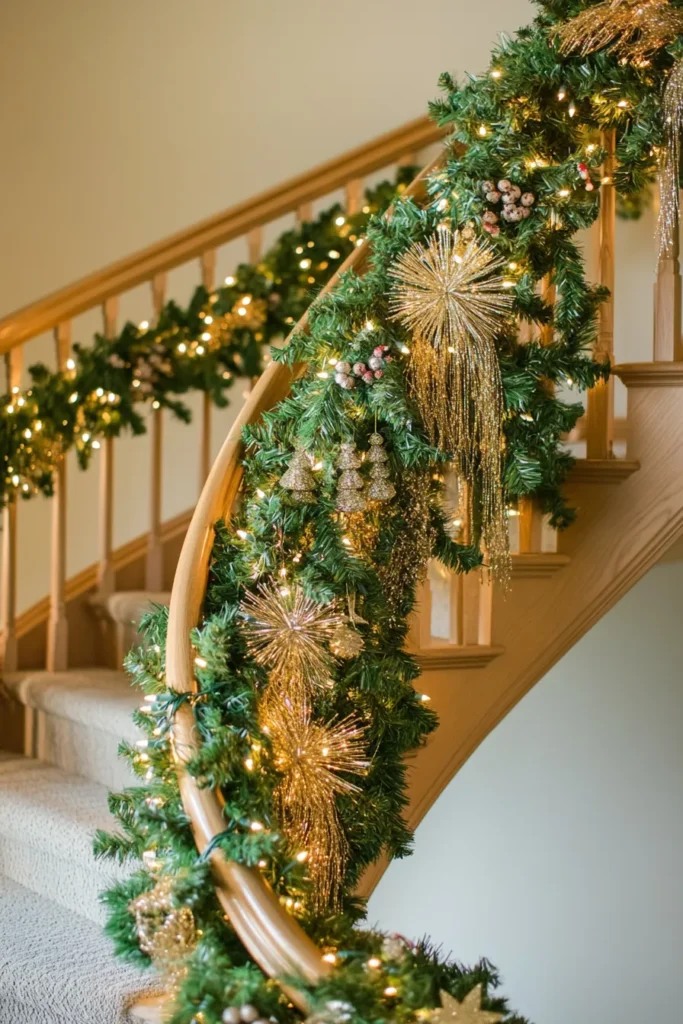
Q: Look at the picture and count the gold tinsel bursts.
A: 3